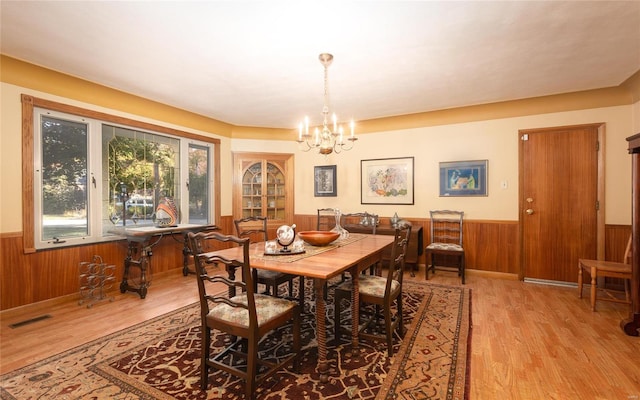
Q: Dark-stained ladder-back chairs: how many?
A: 6